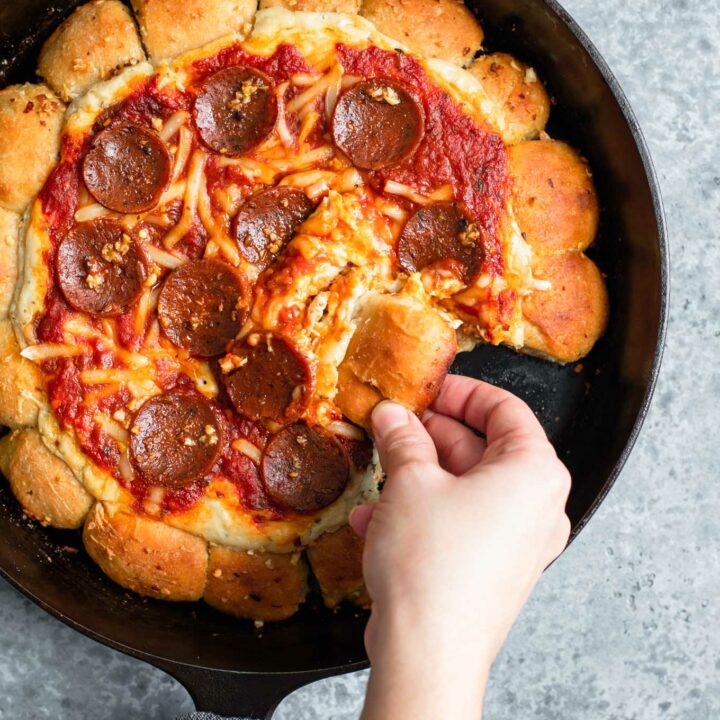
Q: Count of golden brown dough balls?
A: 15